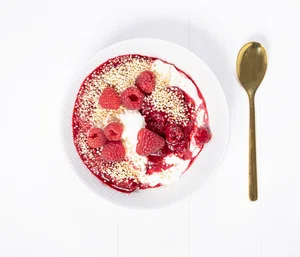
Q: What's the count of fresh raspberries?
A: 7